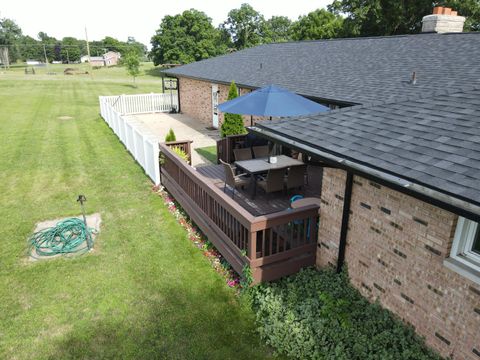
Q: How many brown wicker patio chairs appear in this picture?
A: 5